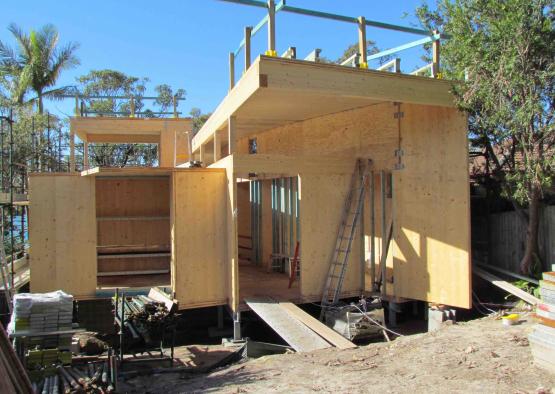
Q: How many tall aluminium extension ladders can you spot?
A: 1